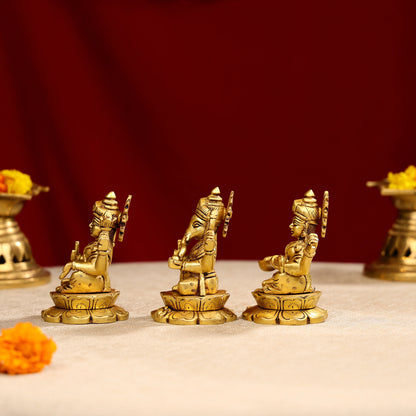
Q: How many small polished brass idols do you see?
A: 3